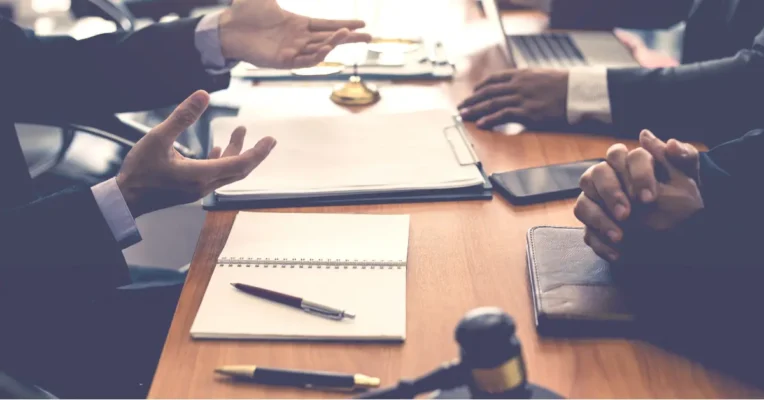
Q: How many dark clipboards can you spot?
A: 2